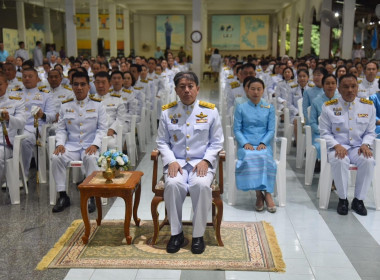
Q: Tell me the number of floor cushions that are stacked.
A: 0